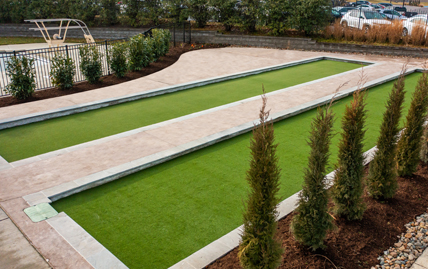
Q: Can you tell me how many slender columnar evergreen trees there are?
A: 5